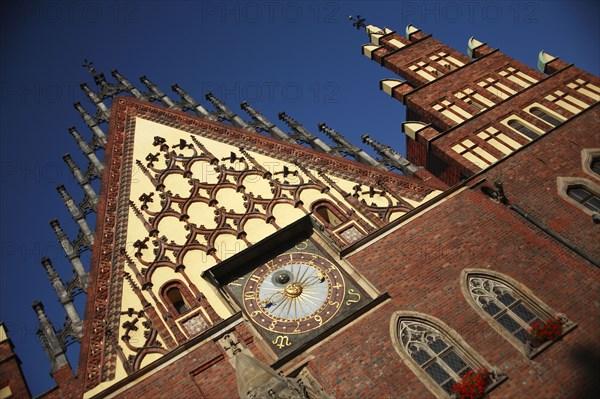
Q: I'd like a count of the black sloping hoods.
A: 1